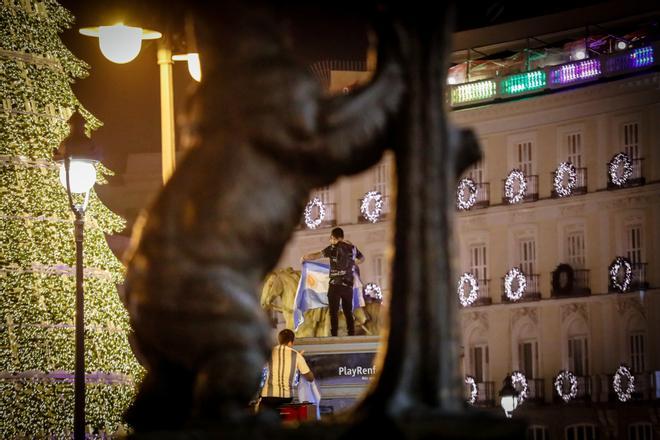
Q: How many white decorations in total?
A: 14